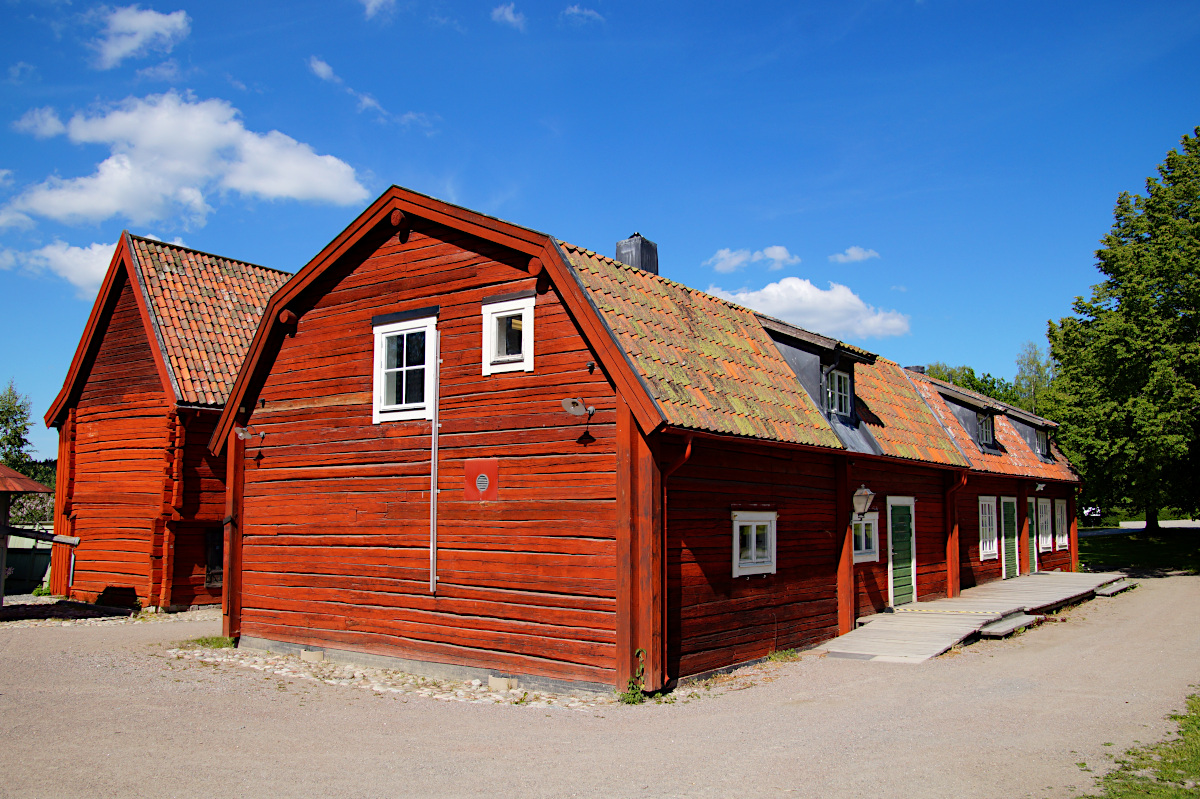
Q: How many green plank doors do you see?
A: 3